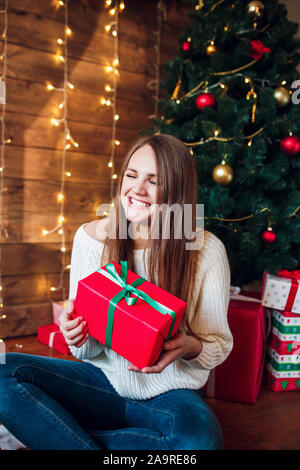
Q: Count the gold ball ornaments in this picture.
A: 4